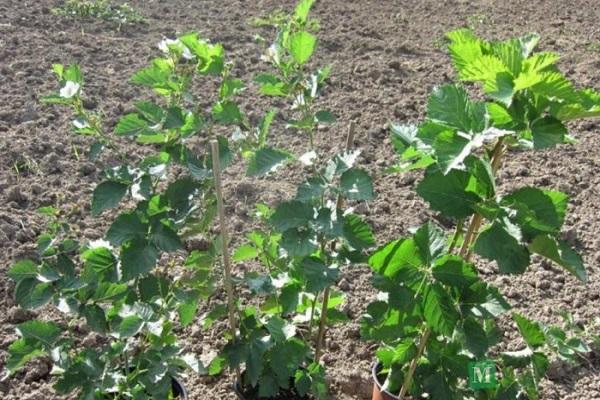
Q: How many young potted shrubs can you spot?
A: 3